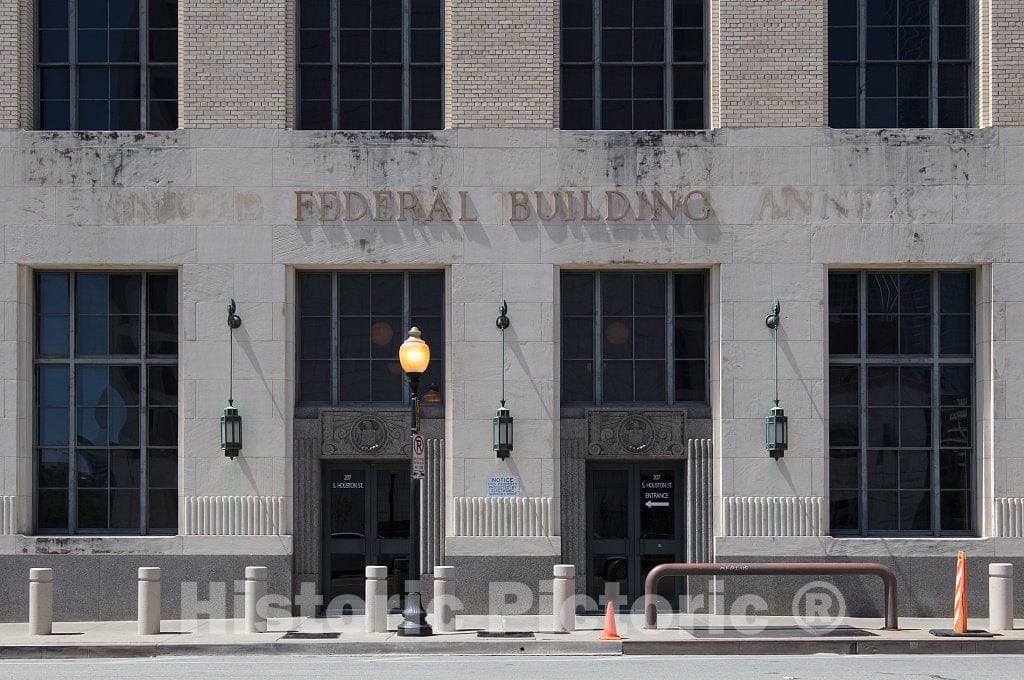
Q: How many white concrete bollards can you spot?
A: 7